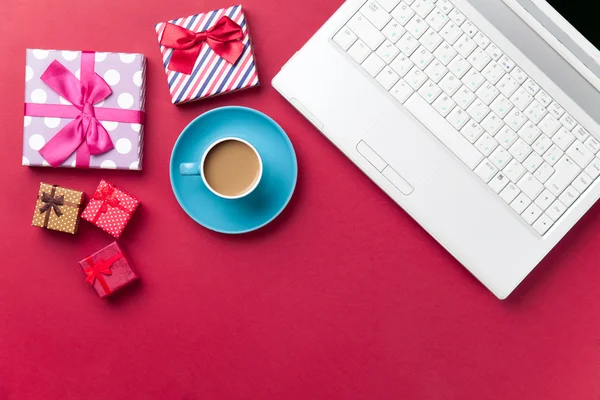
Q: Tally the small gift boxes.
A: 3